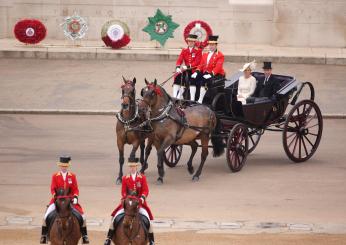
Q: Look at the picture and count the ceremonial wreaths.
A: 5